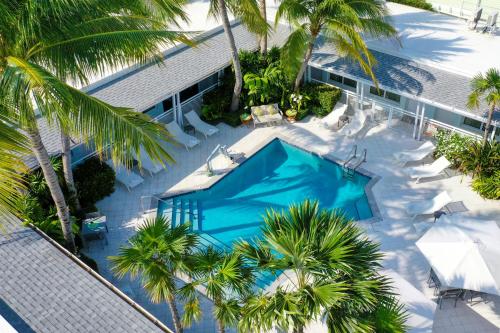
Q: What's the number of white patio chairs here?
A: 9